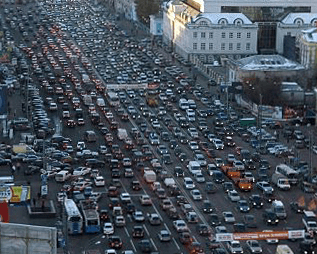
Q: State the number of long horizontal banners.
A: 2